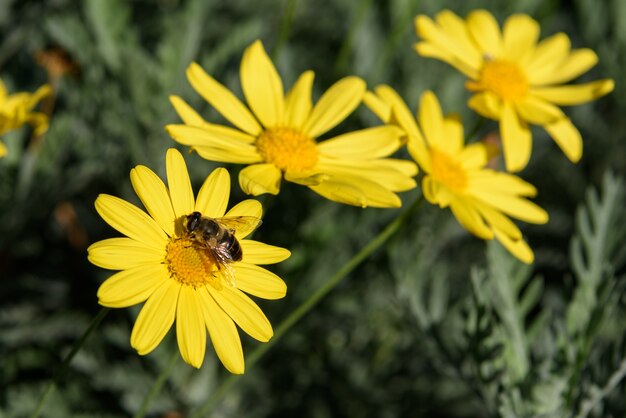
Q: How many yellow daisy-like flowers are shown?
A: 5